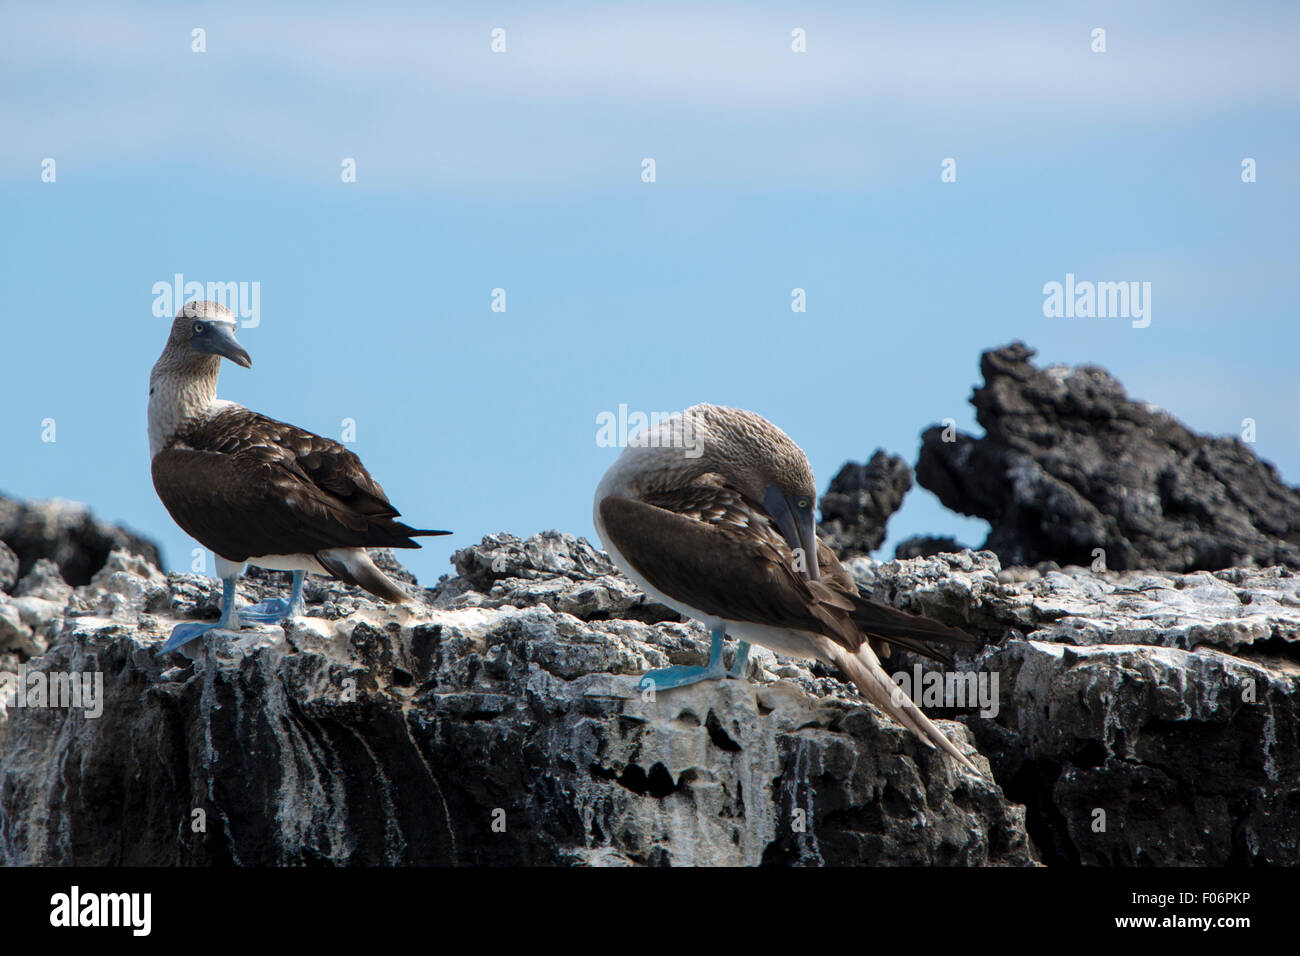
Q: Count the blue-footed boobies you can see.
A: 2